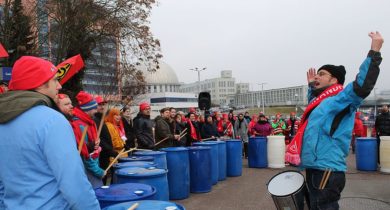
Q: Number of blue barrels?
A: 13